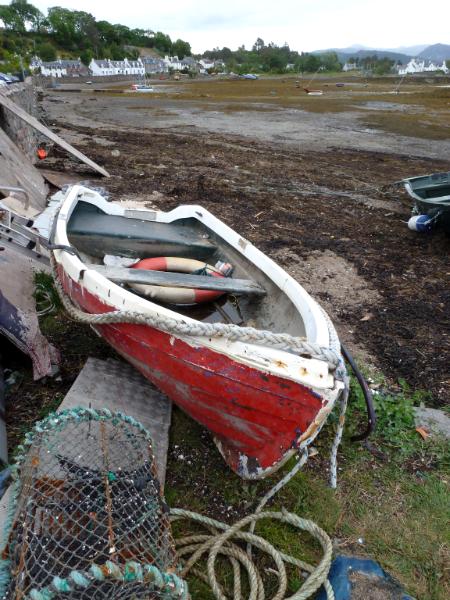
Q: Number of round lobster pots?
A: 1